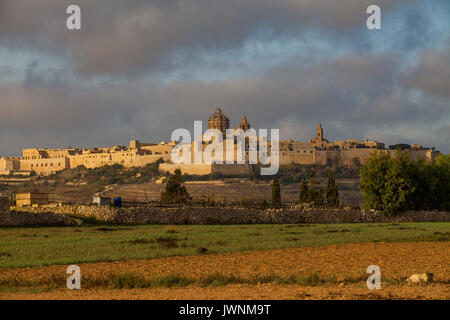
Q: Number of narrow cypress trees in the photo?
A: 3